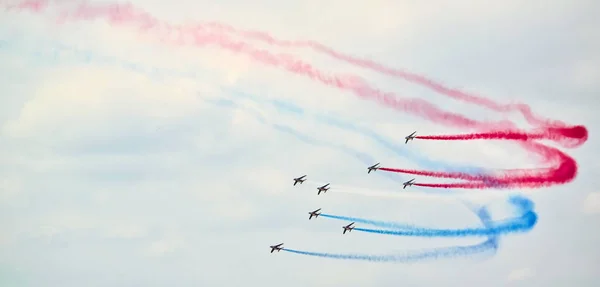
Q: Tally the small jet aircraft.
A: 8